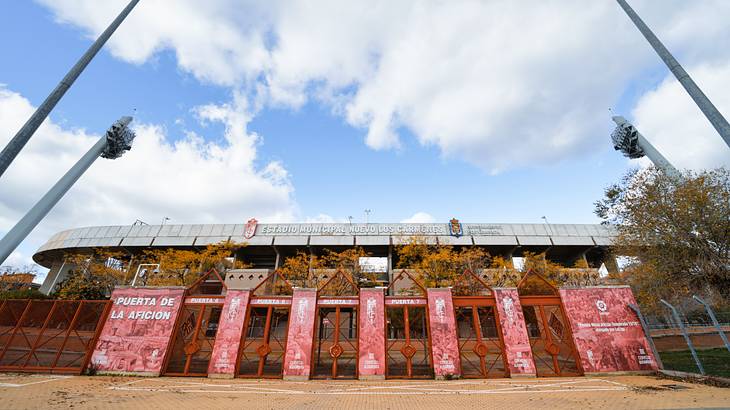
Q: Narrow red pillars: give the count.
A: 5